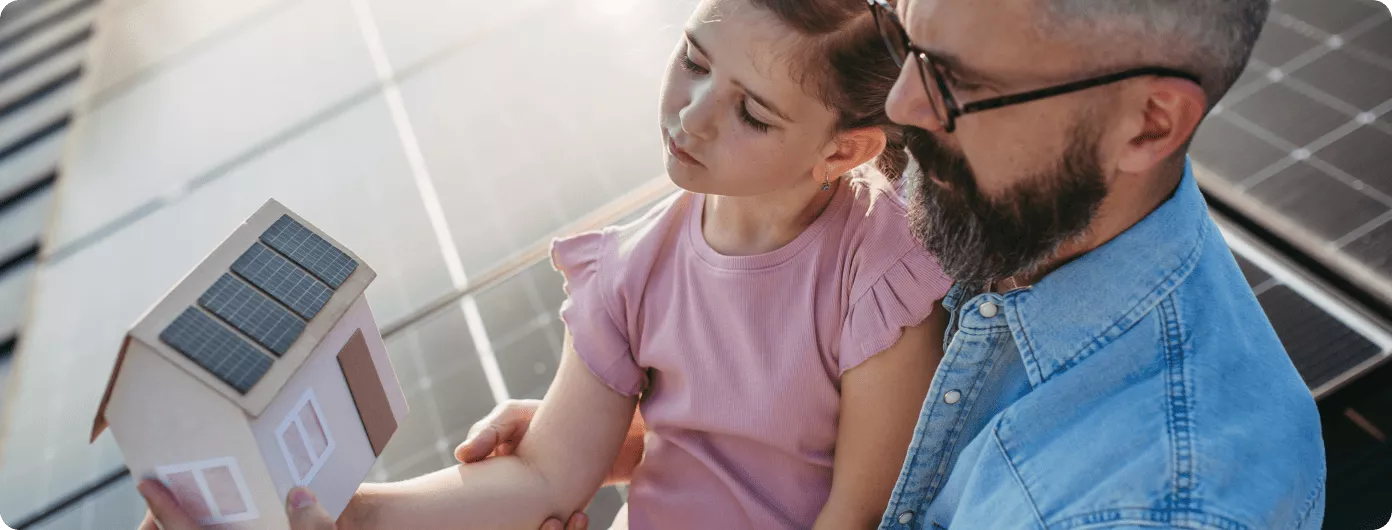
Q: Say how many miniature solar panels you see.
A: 4